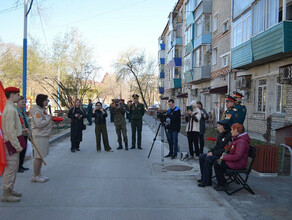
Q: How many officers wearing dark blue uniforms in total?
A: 2